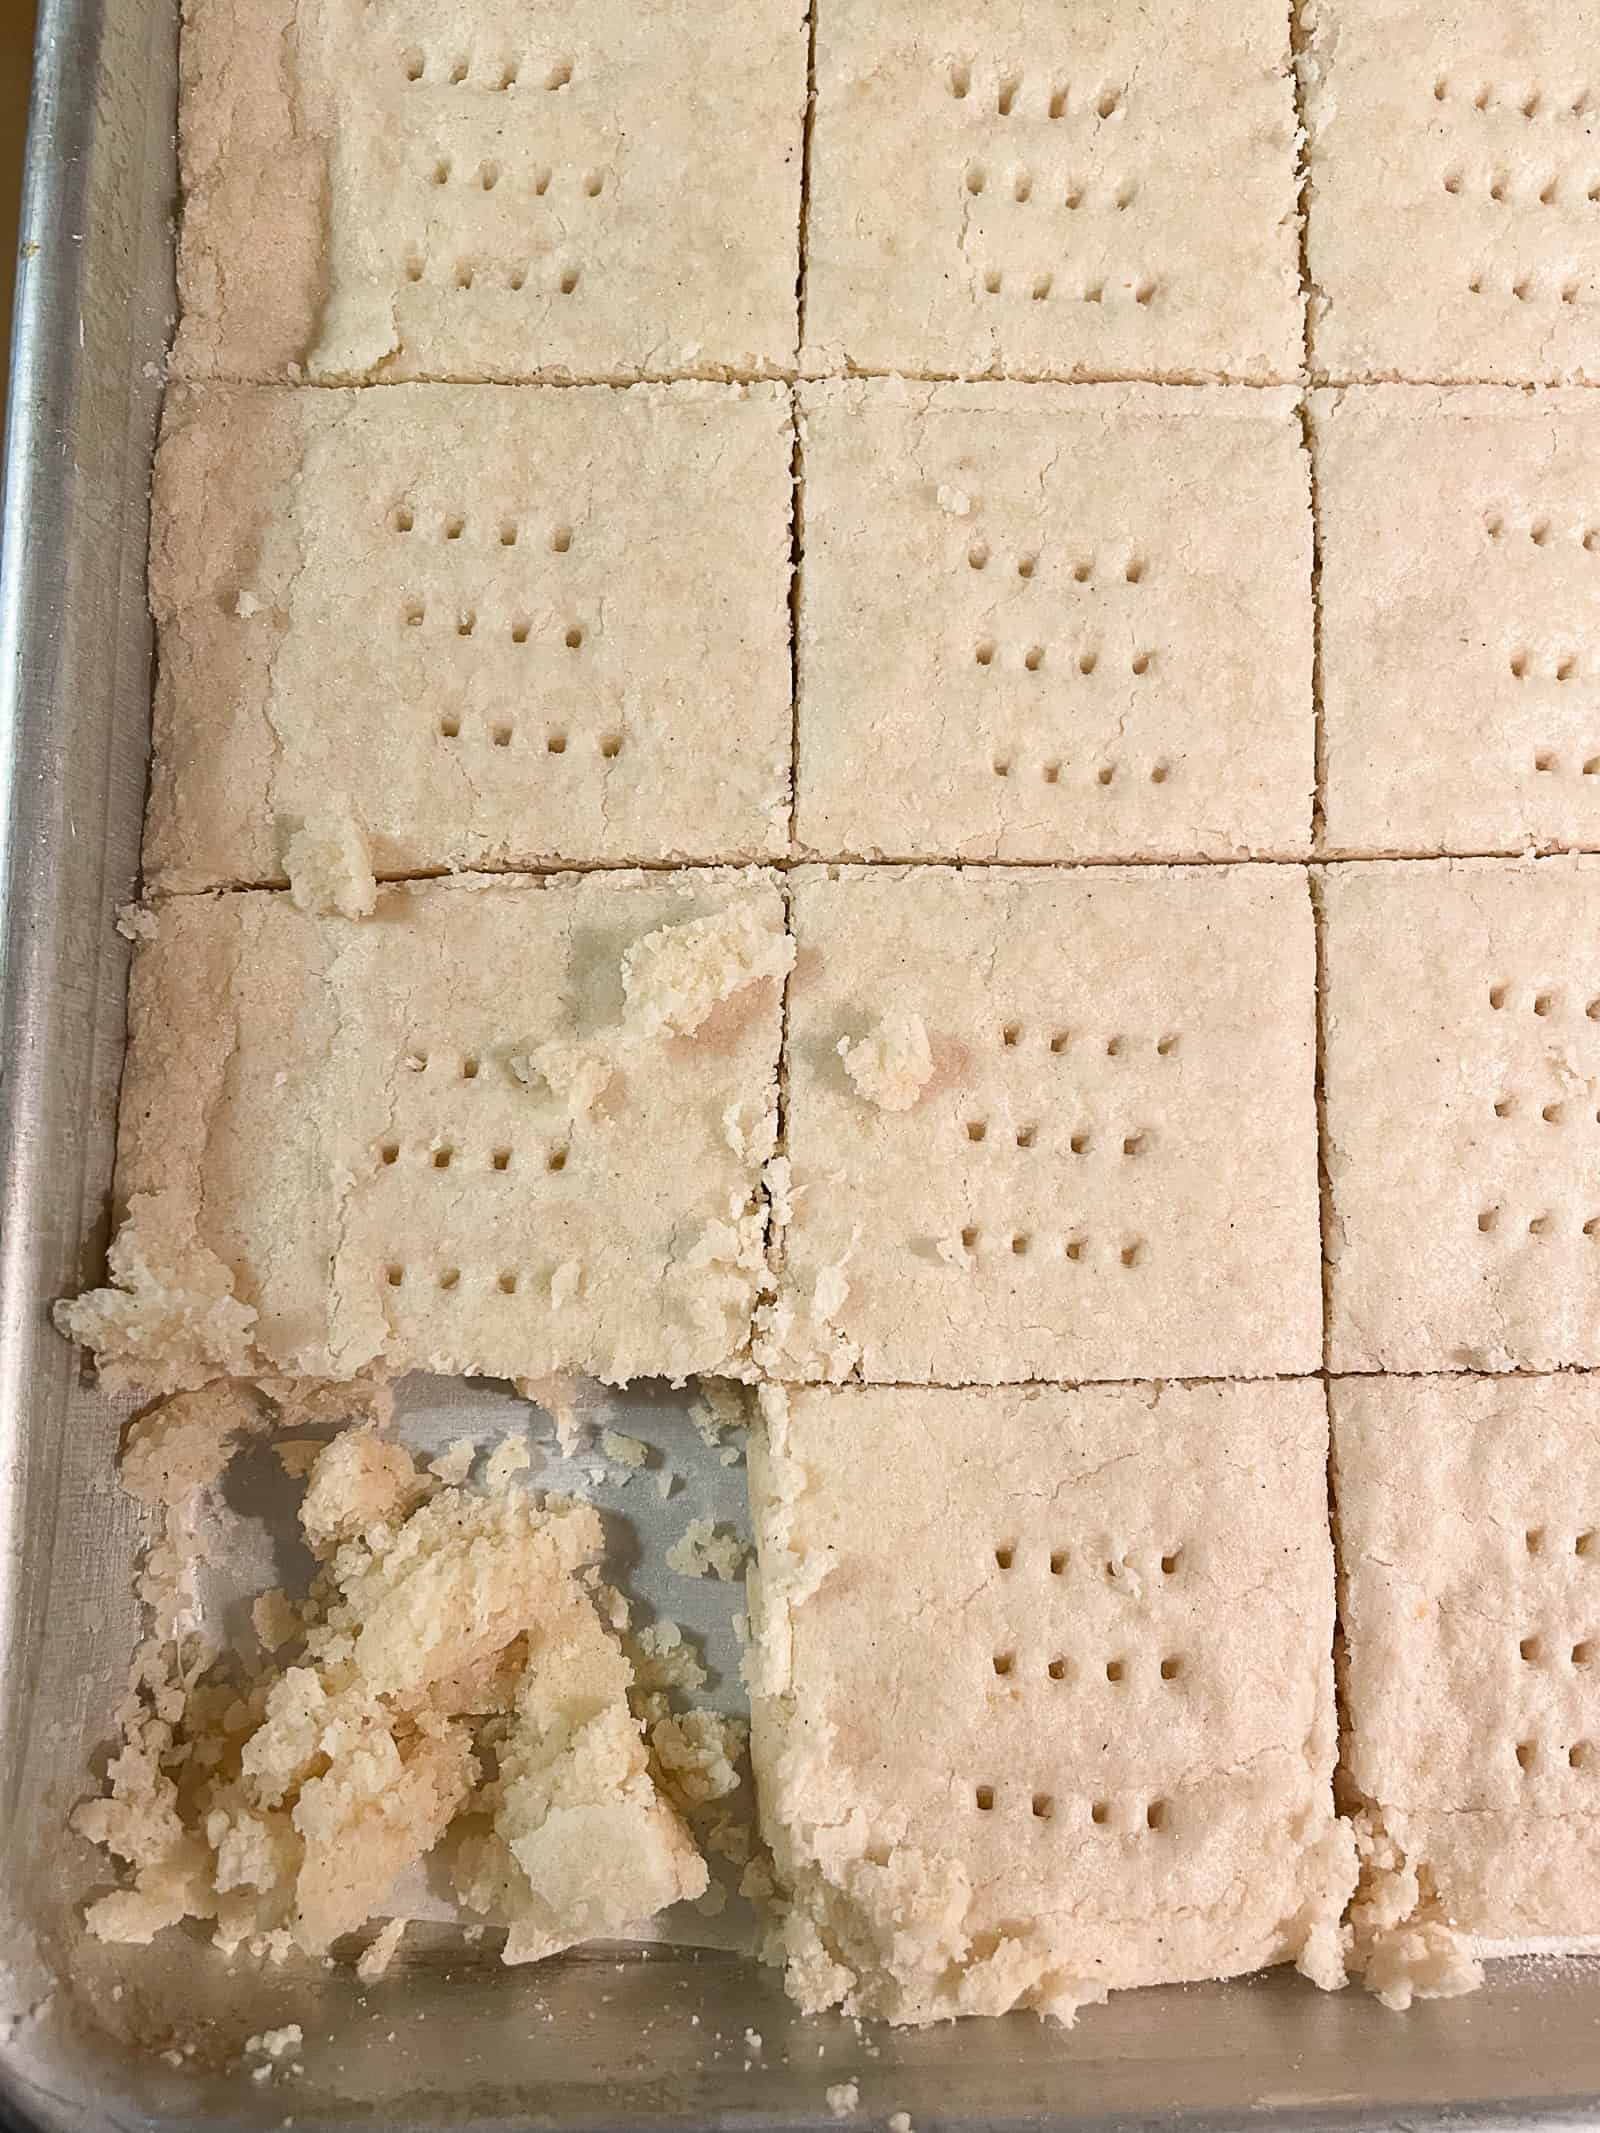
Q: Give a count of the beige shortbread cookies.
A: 11